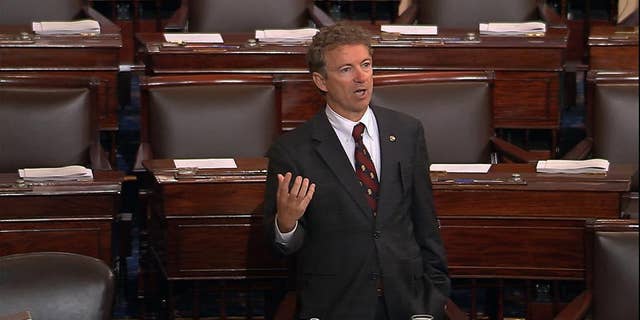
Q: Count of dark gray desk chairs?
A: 9